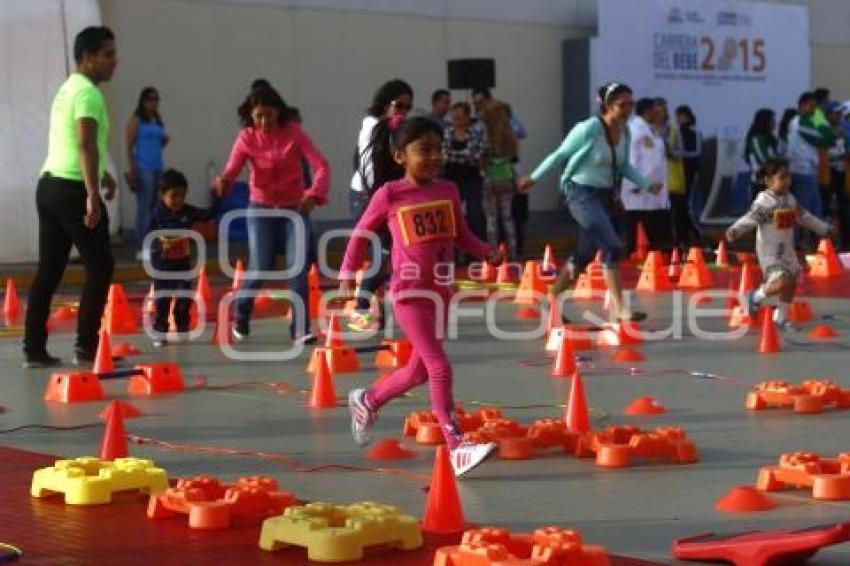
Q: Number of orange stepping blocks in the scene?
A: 7